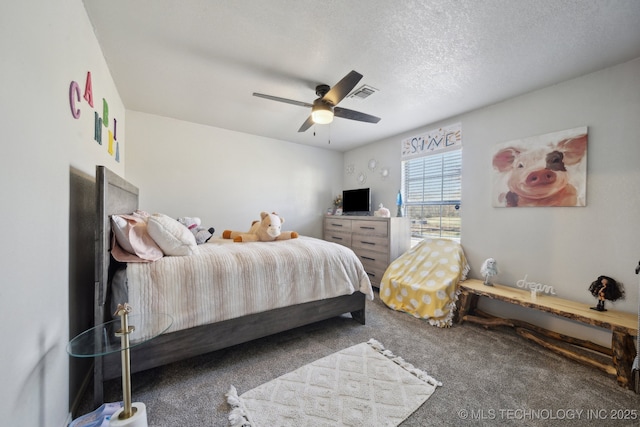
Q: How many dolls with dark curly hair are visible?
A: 1